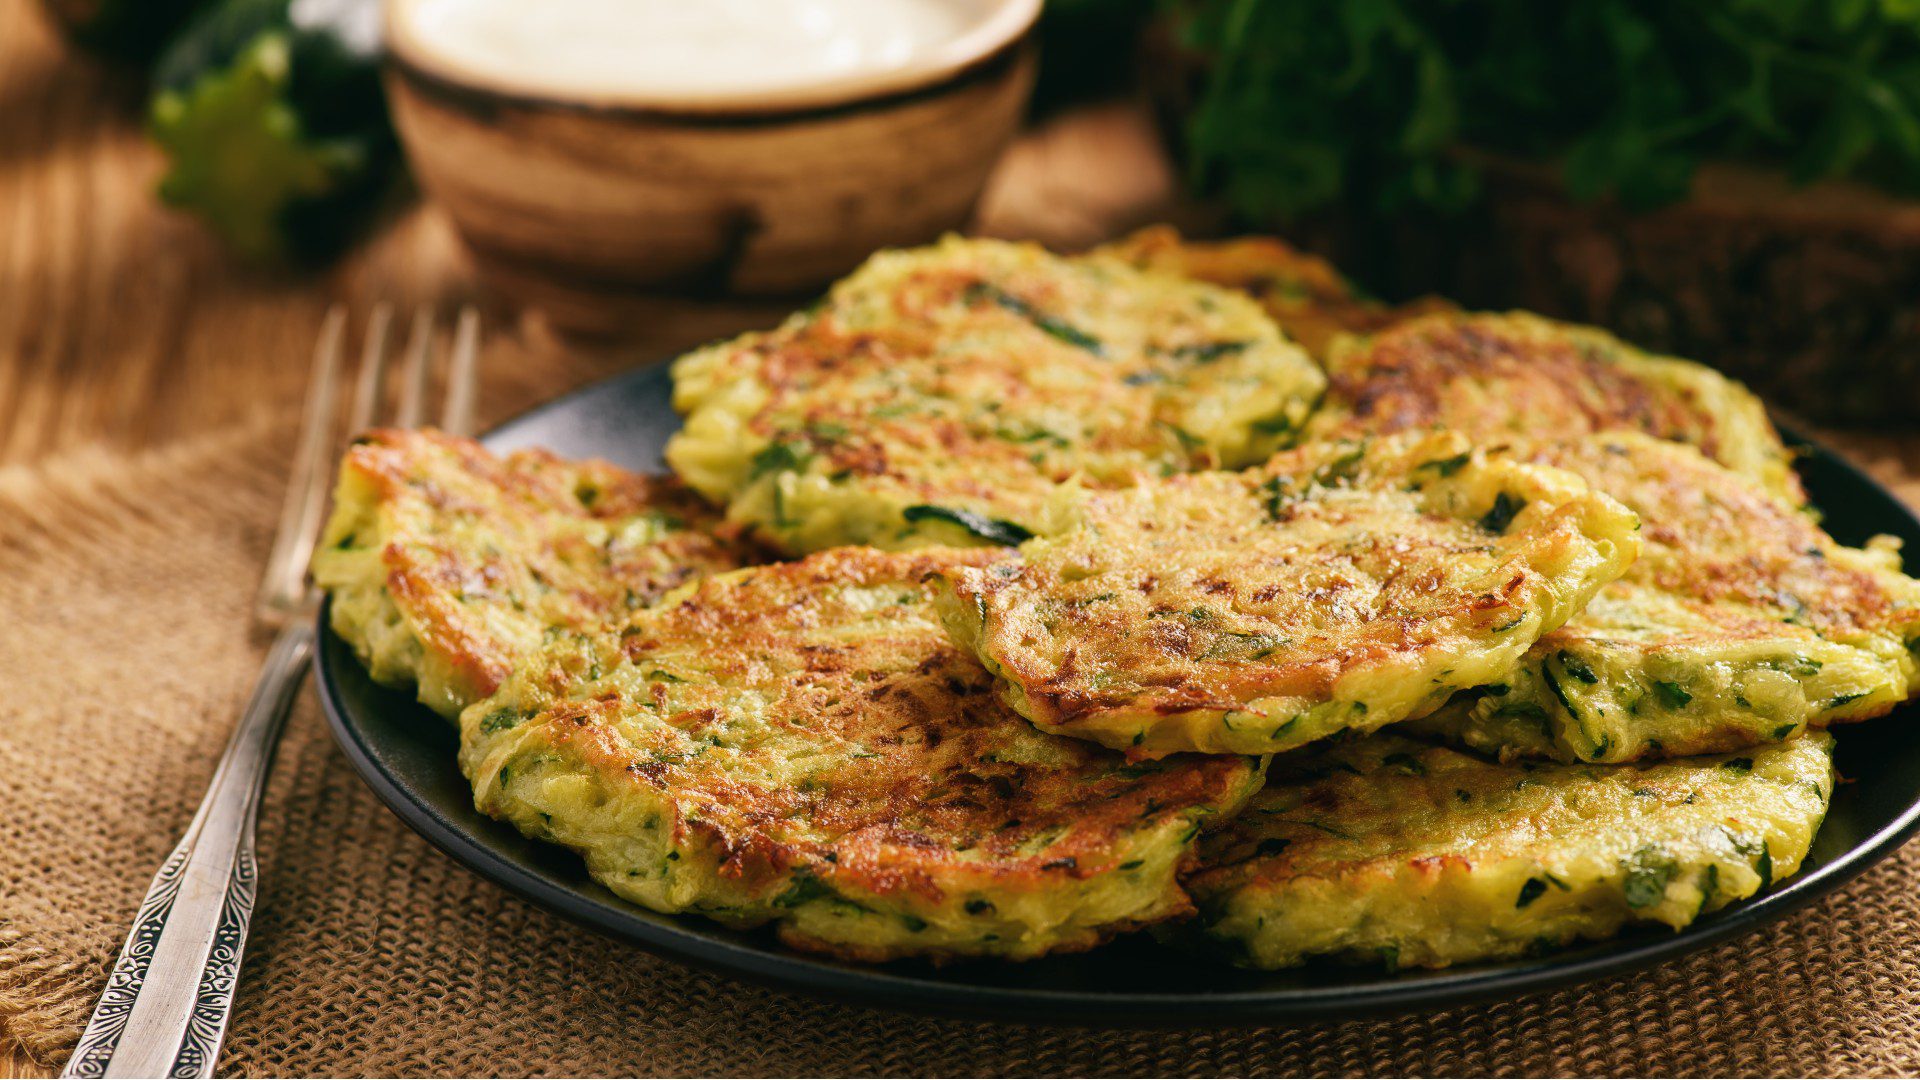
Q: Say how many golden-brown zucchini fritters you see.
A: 8